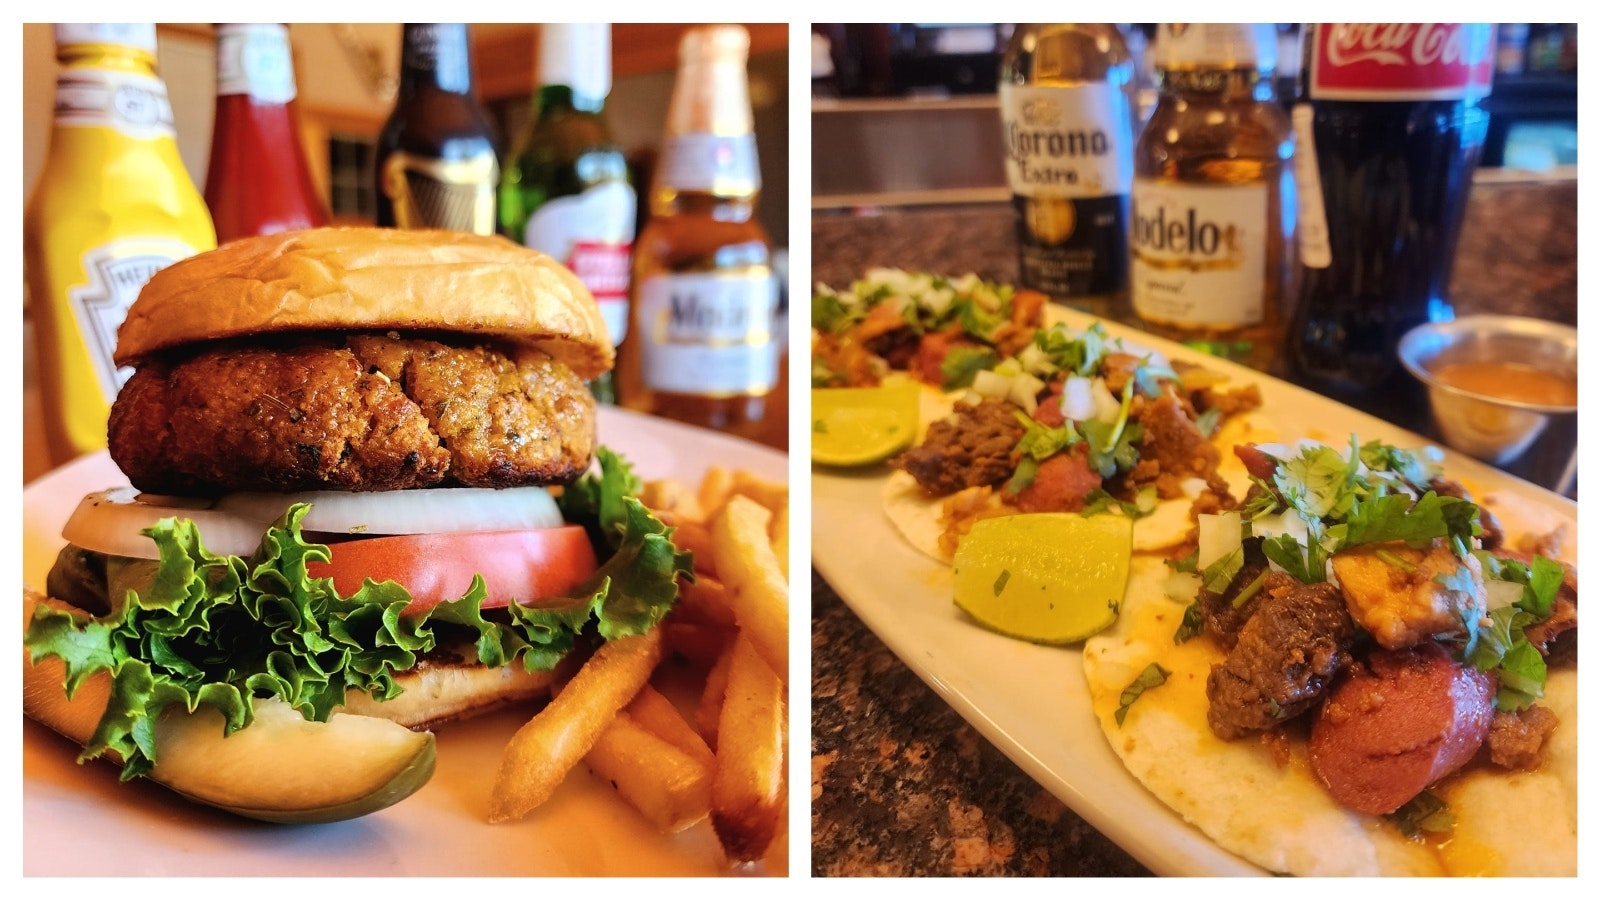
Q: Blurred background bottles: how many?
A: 8